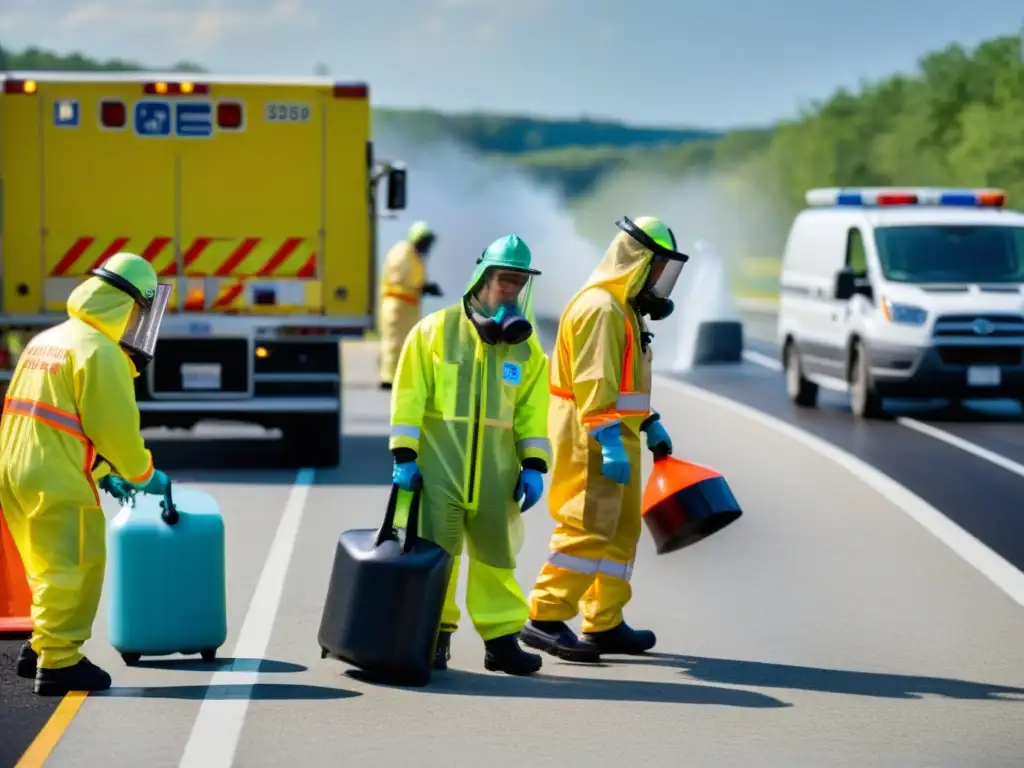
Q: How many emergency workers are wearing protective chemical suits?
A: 4